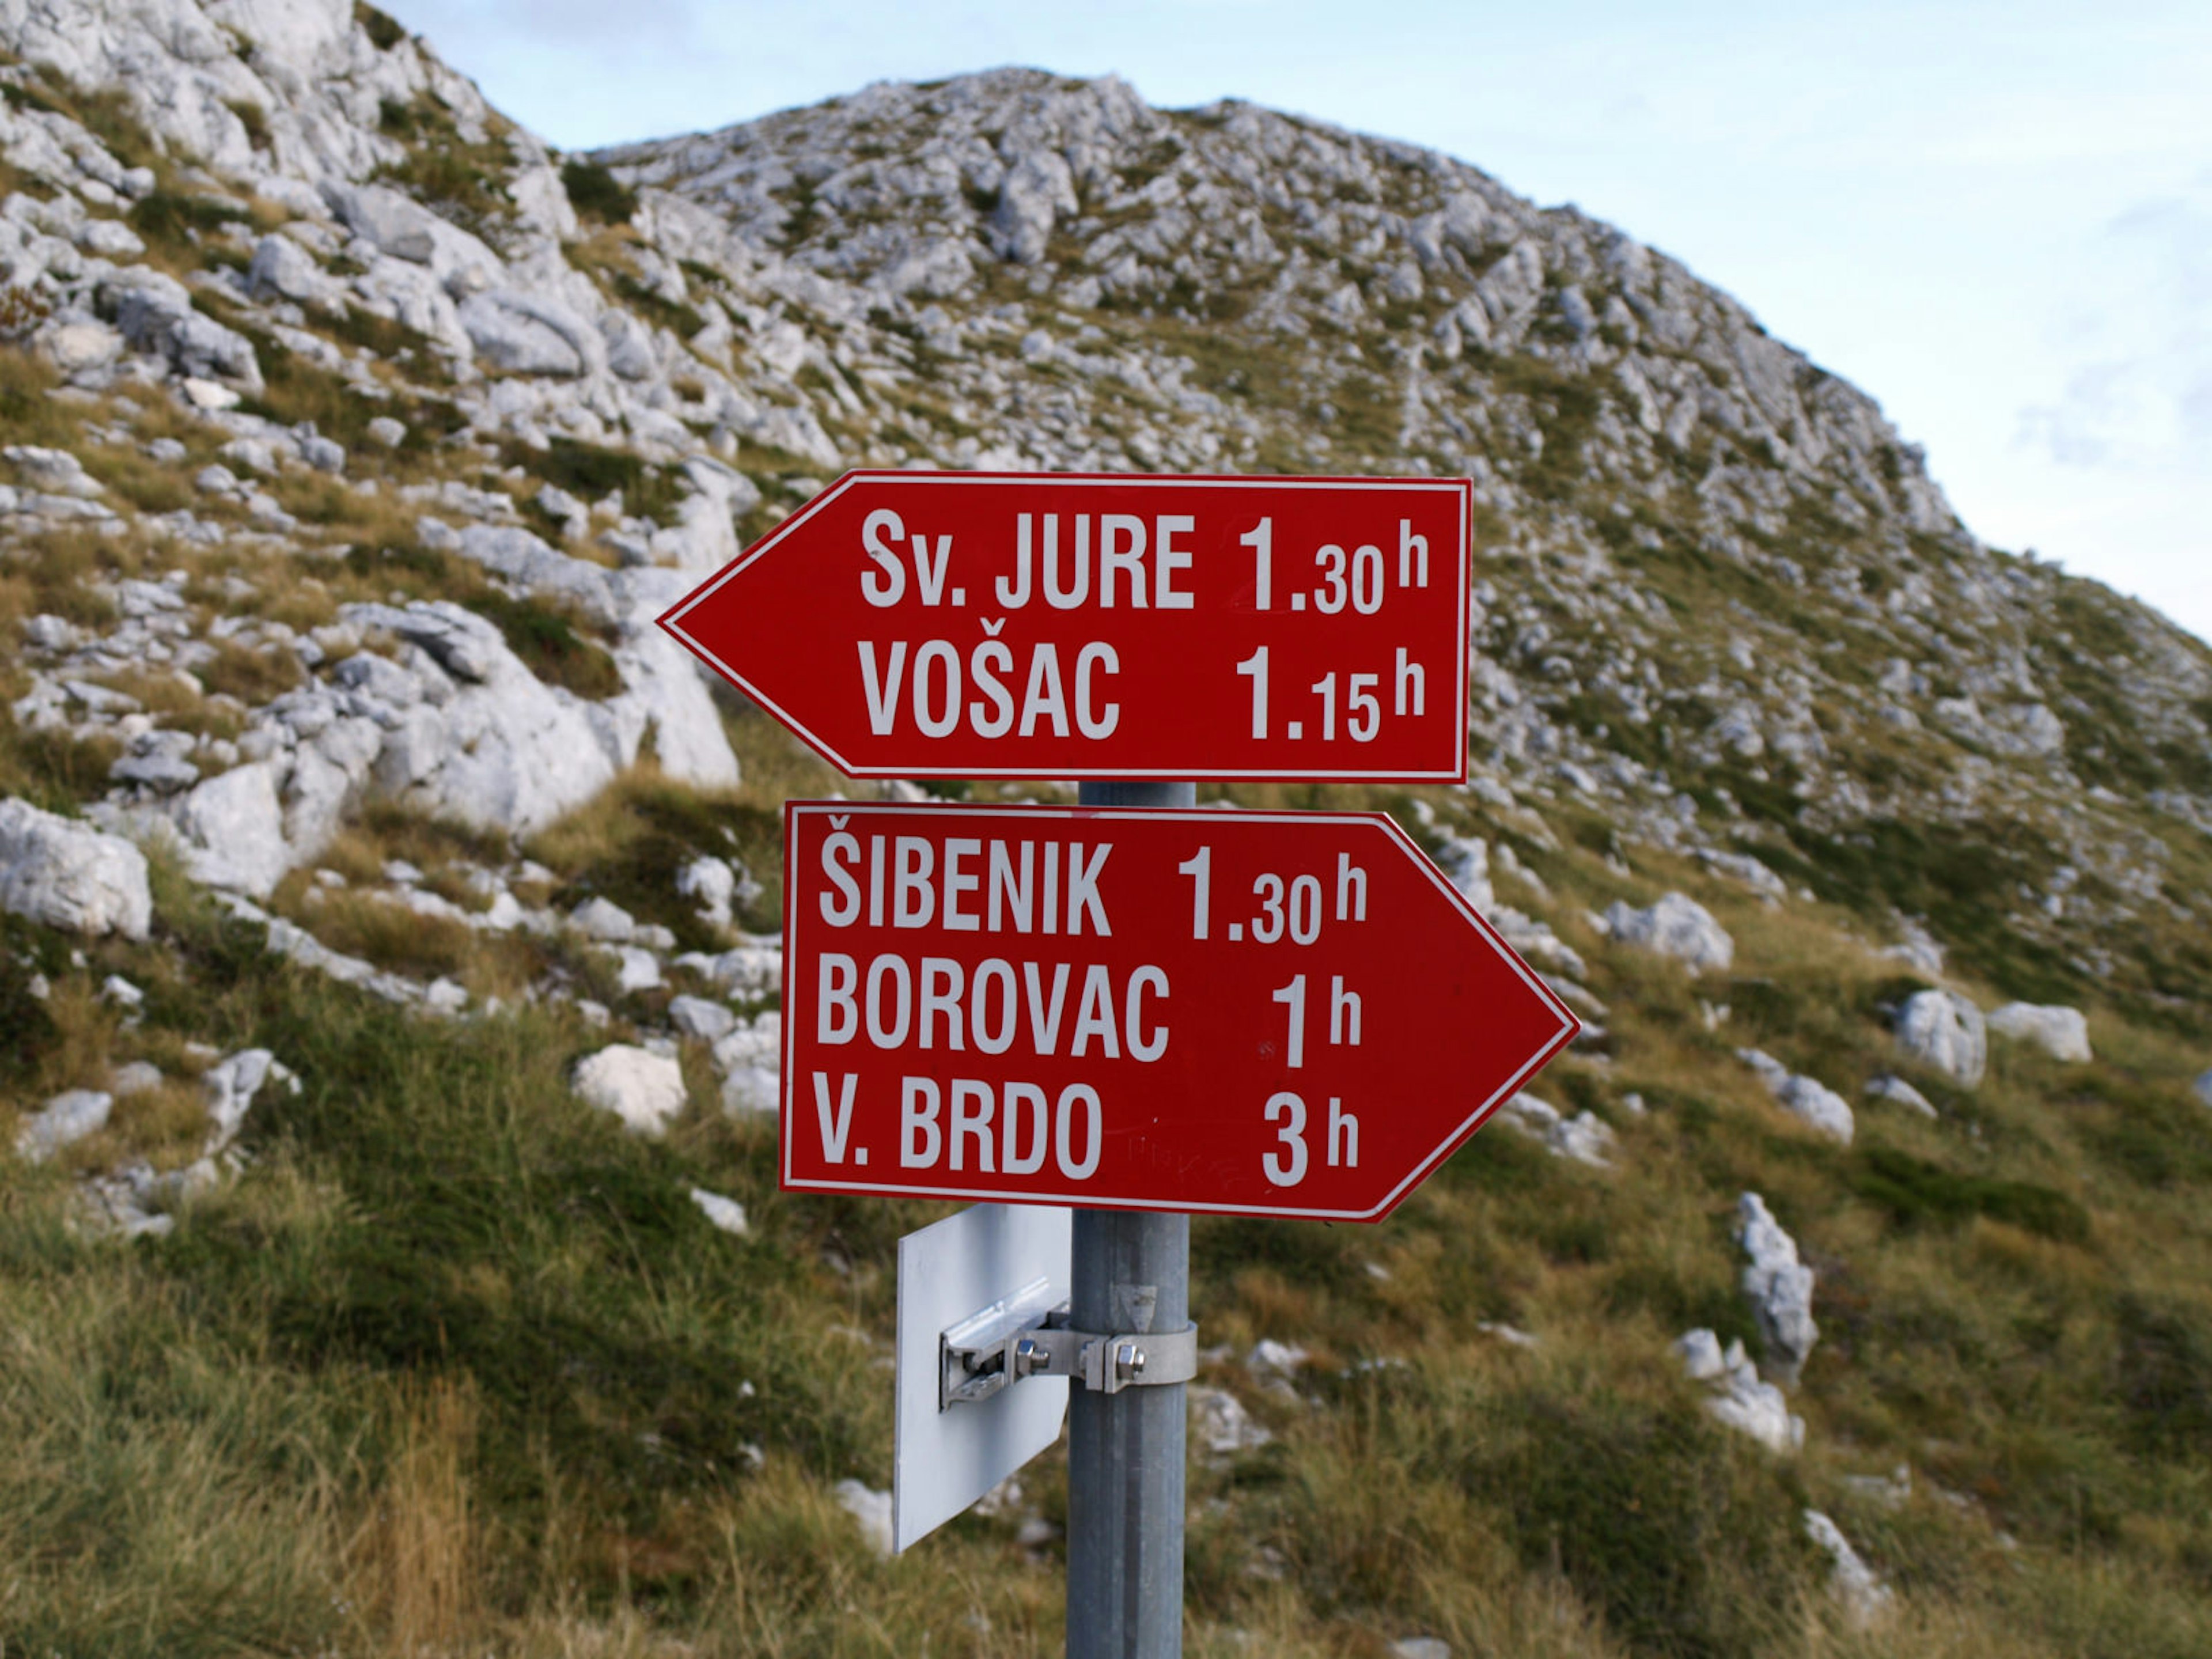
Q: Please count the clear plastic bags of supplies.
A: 0